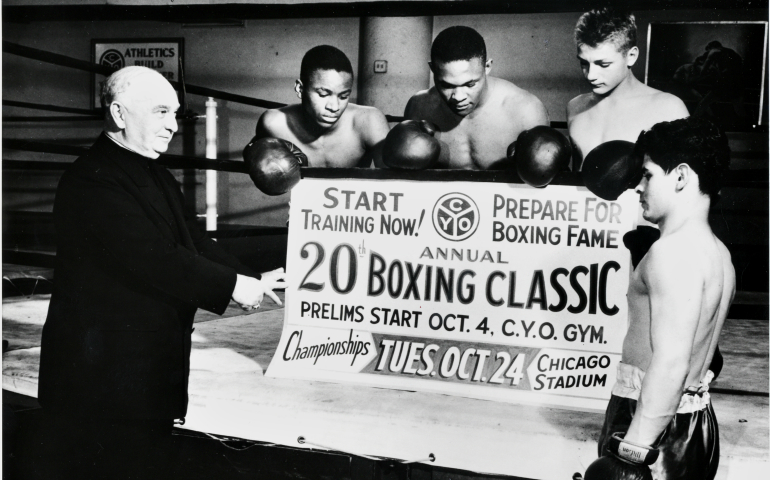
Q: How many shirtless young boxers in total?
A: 4